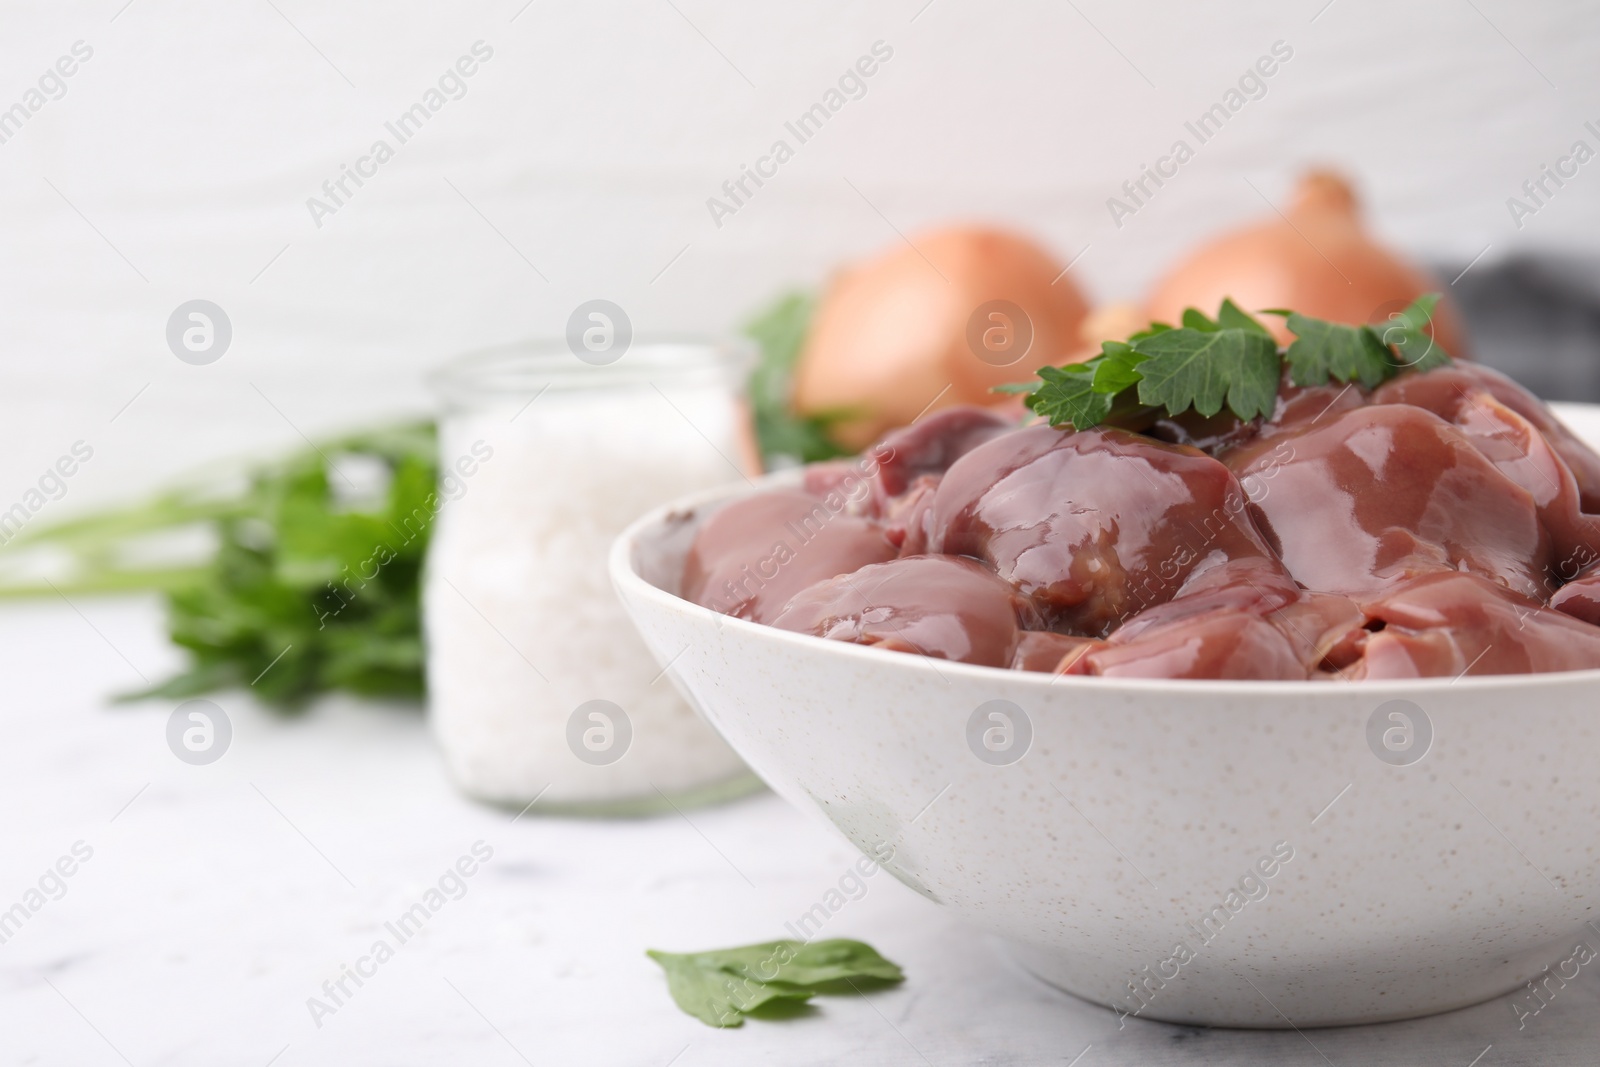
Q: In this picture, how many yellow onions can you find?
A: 2